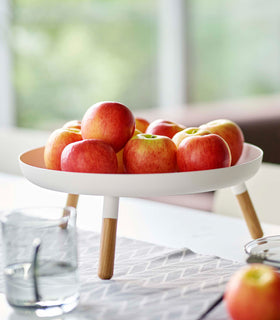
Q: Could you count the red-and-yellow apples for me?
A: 12